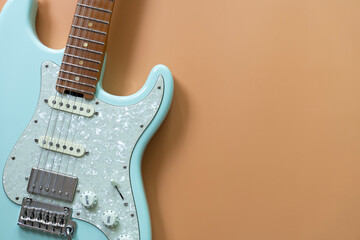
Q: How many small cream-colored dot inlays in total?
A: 4